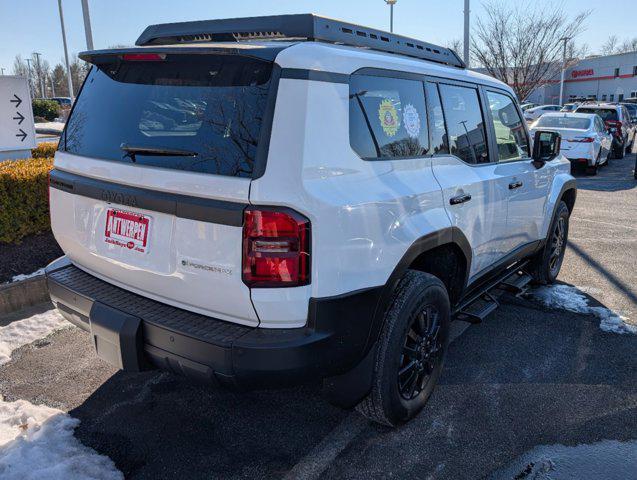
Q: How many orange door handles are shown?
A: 0